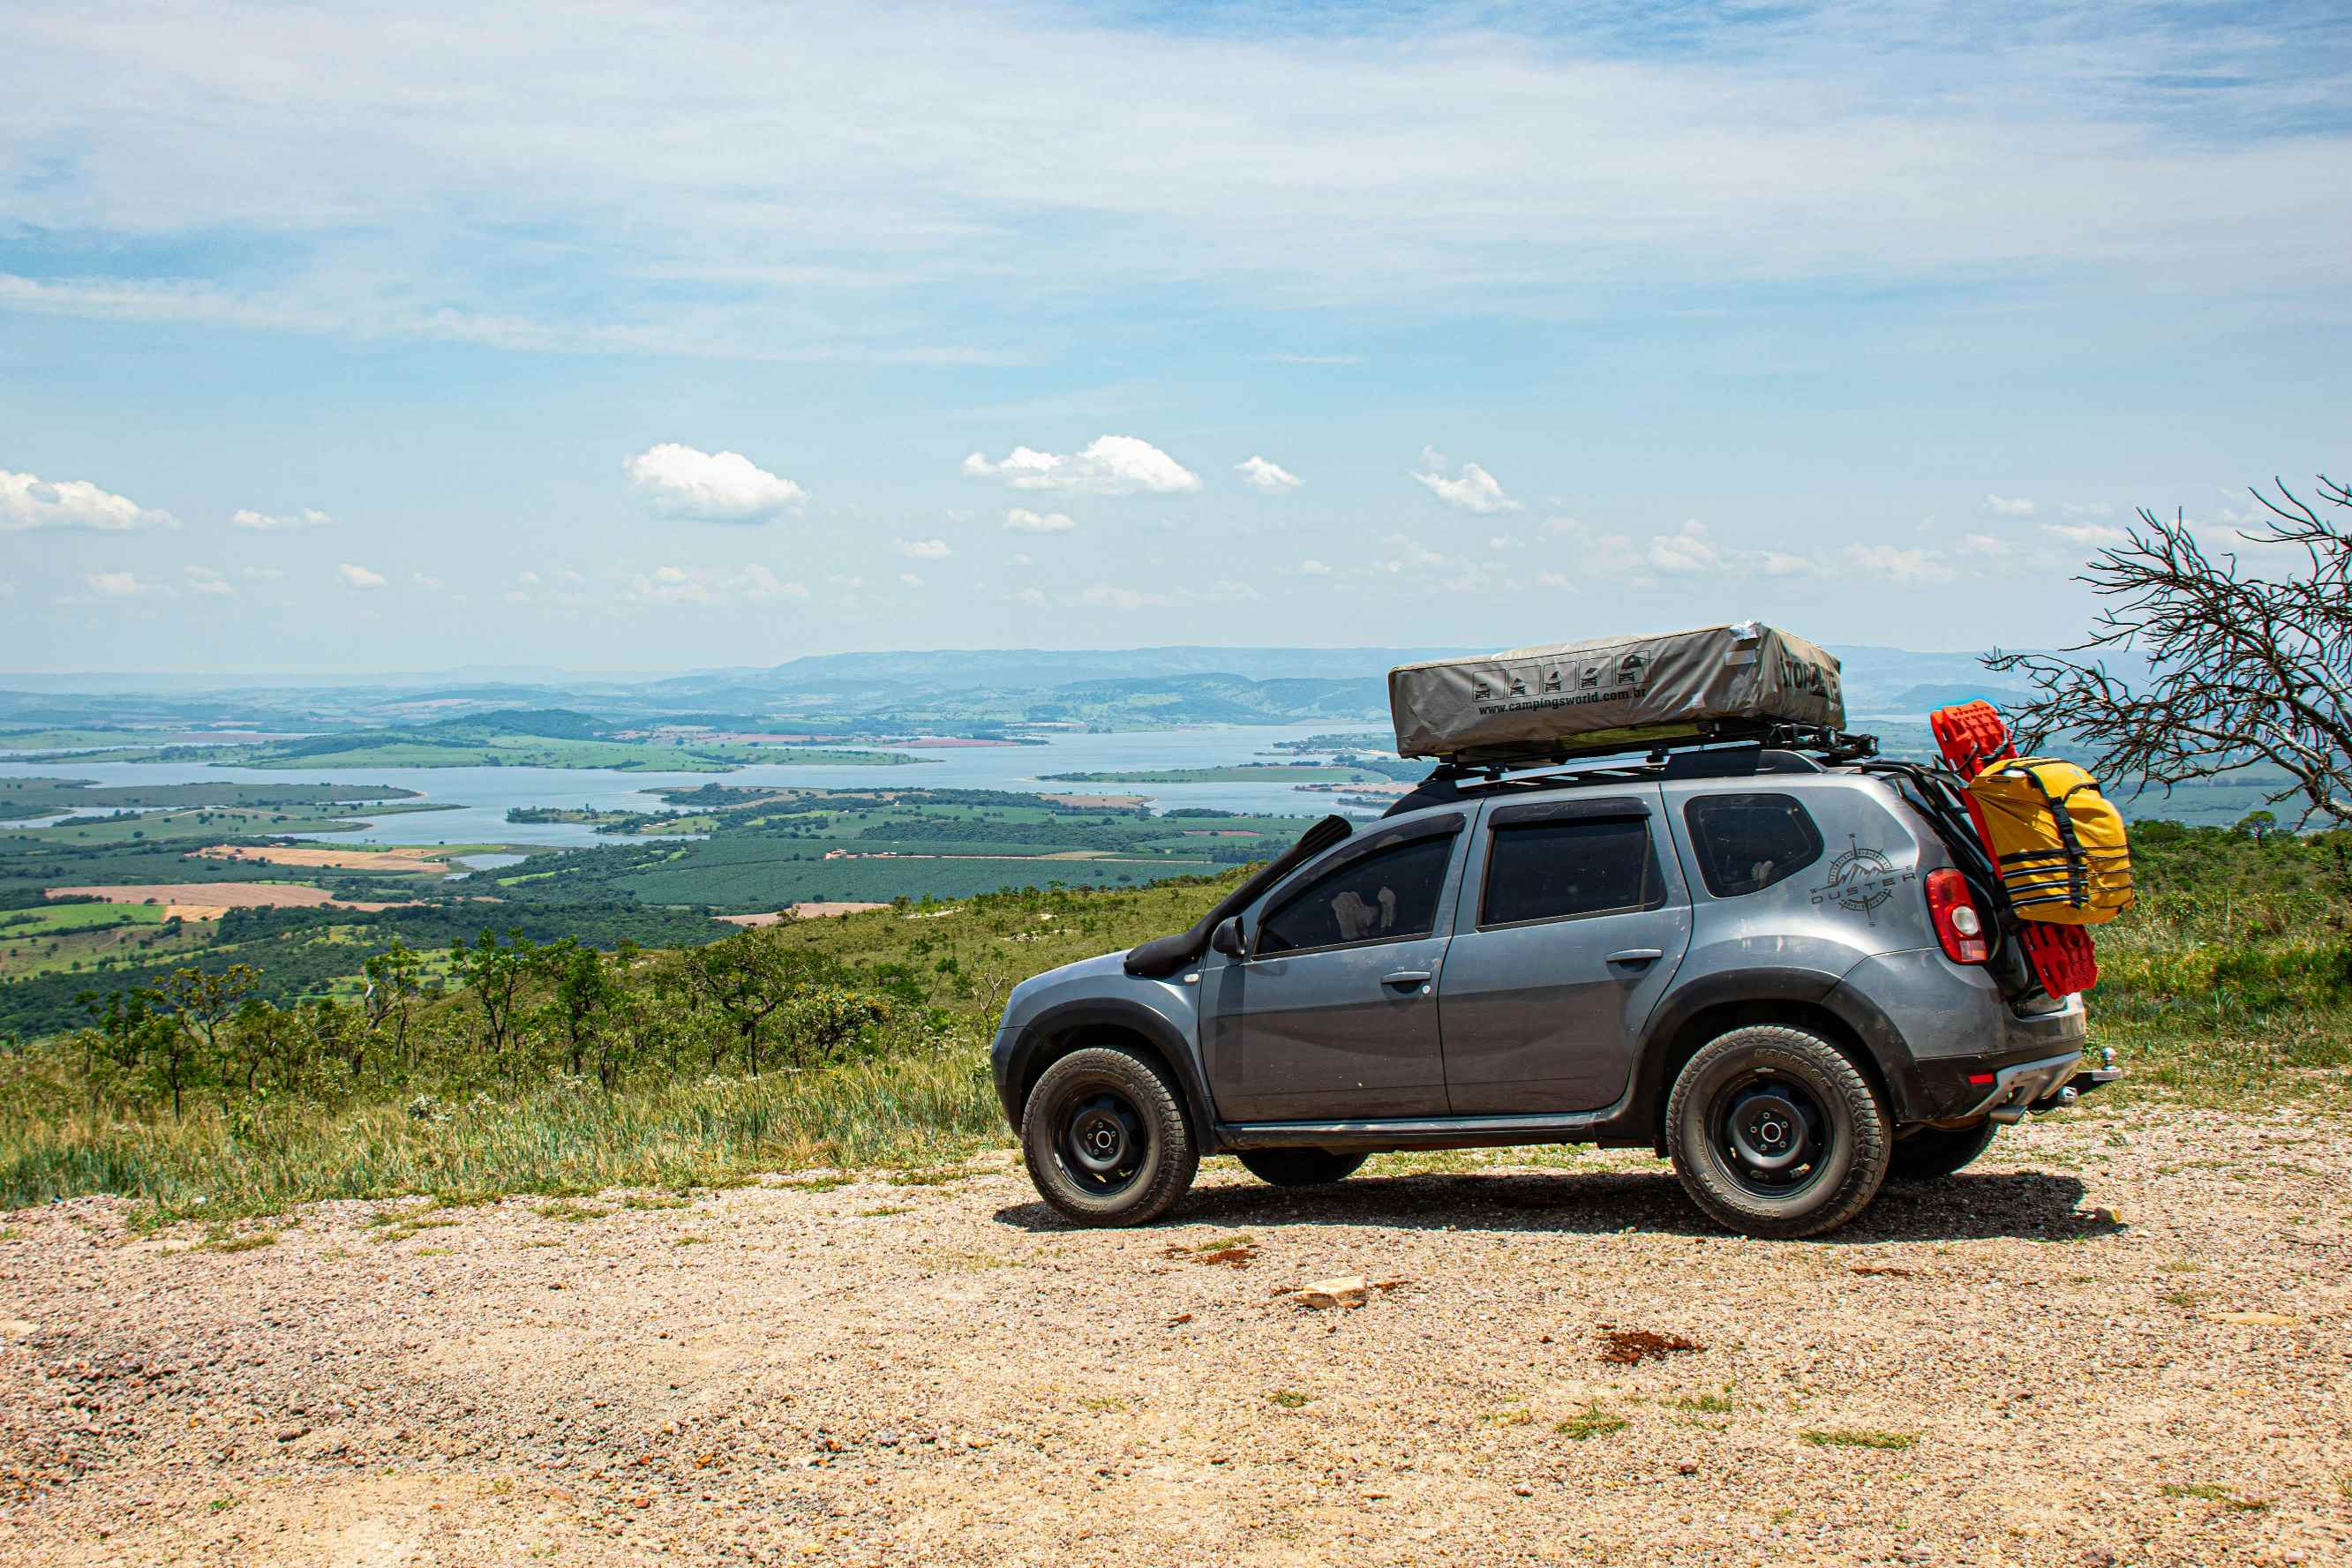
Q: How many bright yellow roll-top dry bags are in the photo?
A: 1